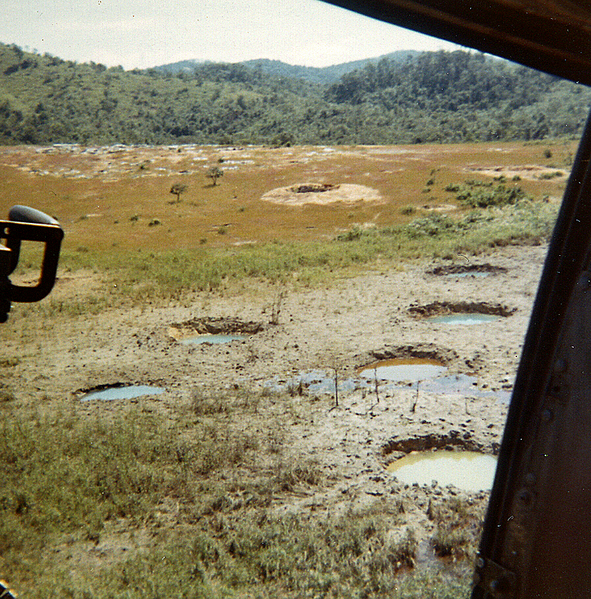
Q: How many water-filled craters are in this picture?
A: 6